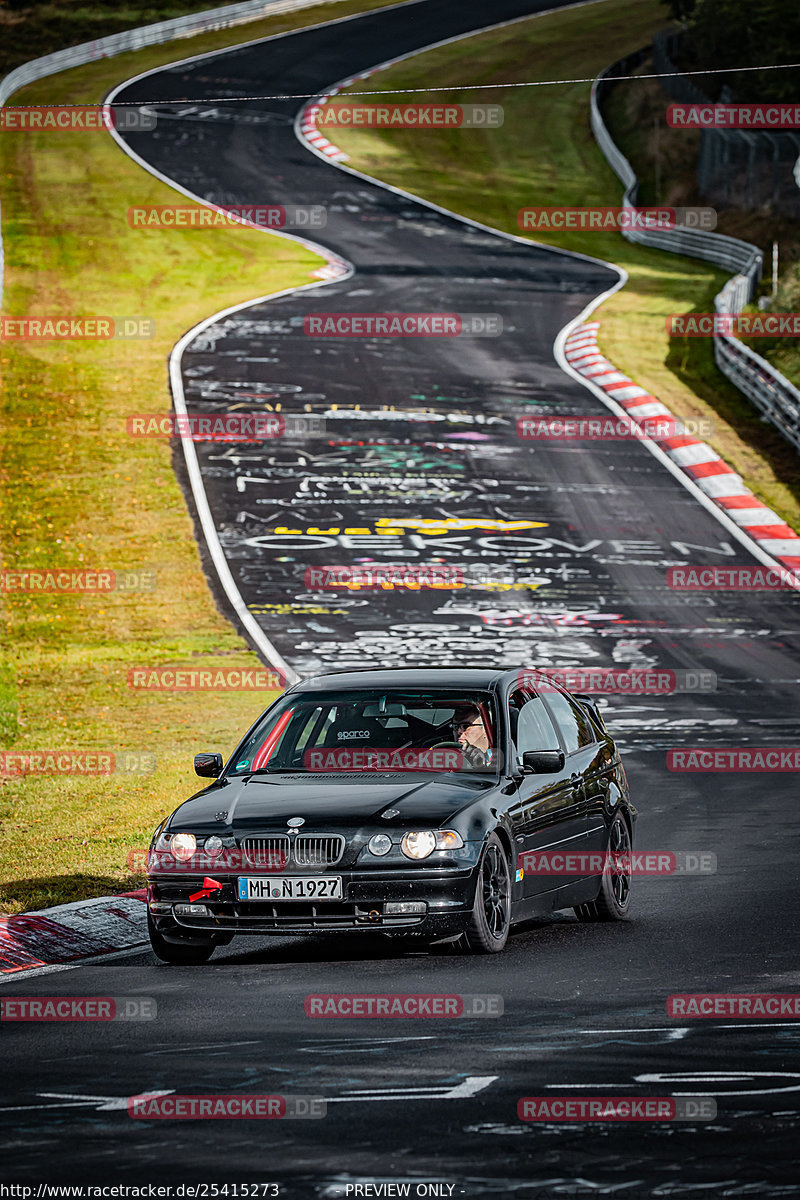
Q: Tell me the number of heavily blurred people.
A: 0